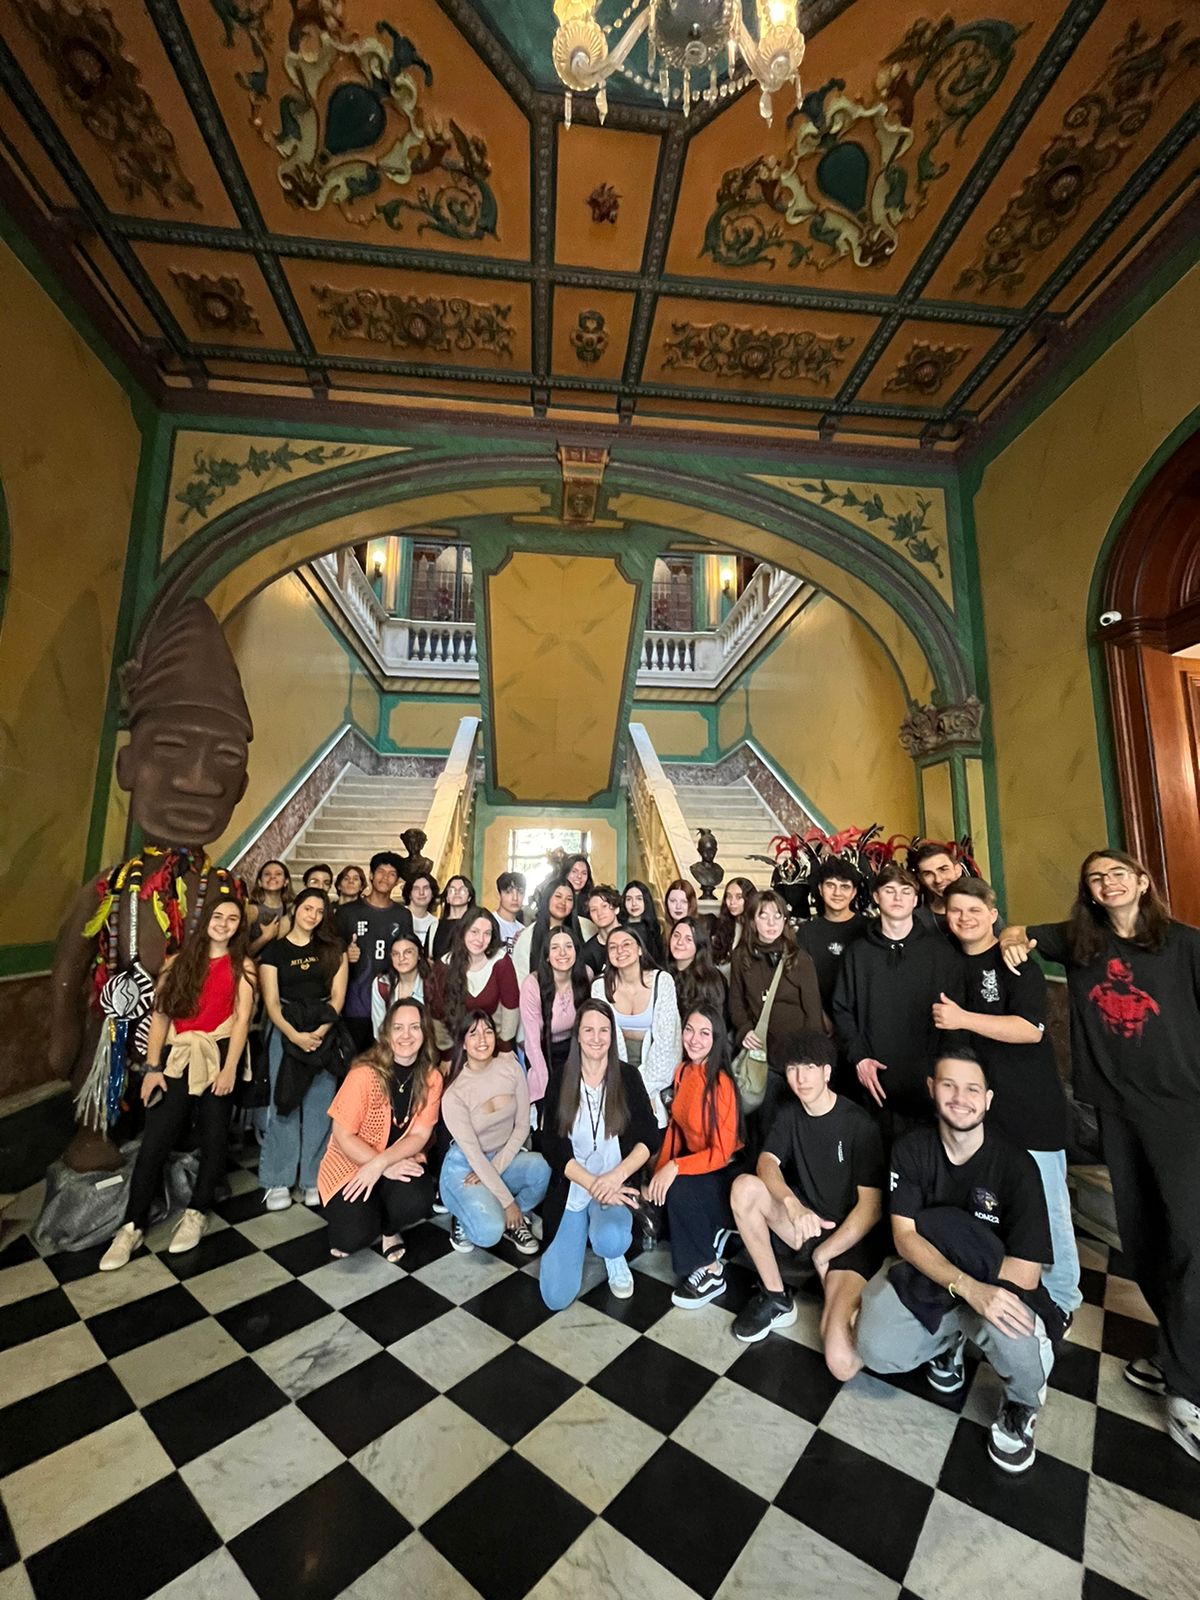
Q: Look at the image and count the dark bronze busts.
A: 2